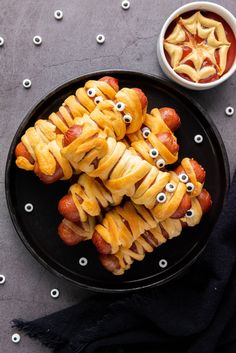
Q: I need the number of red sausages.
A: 7